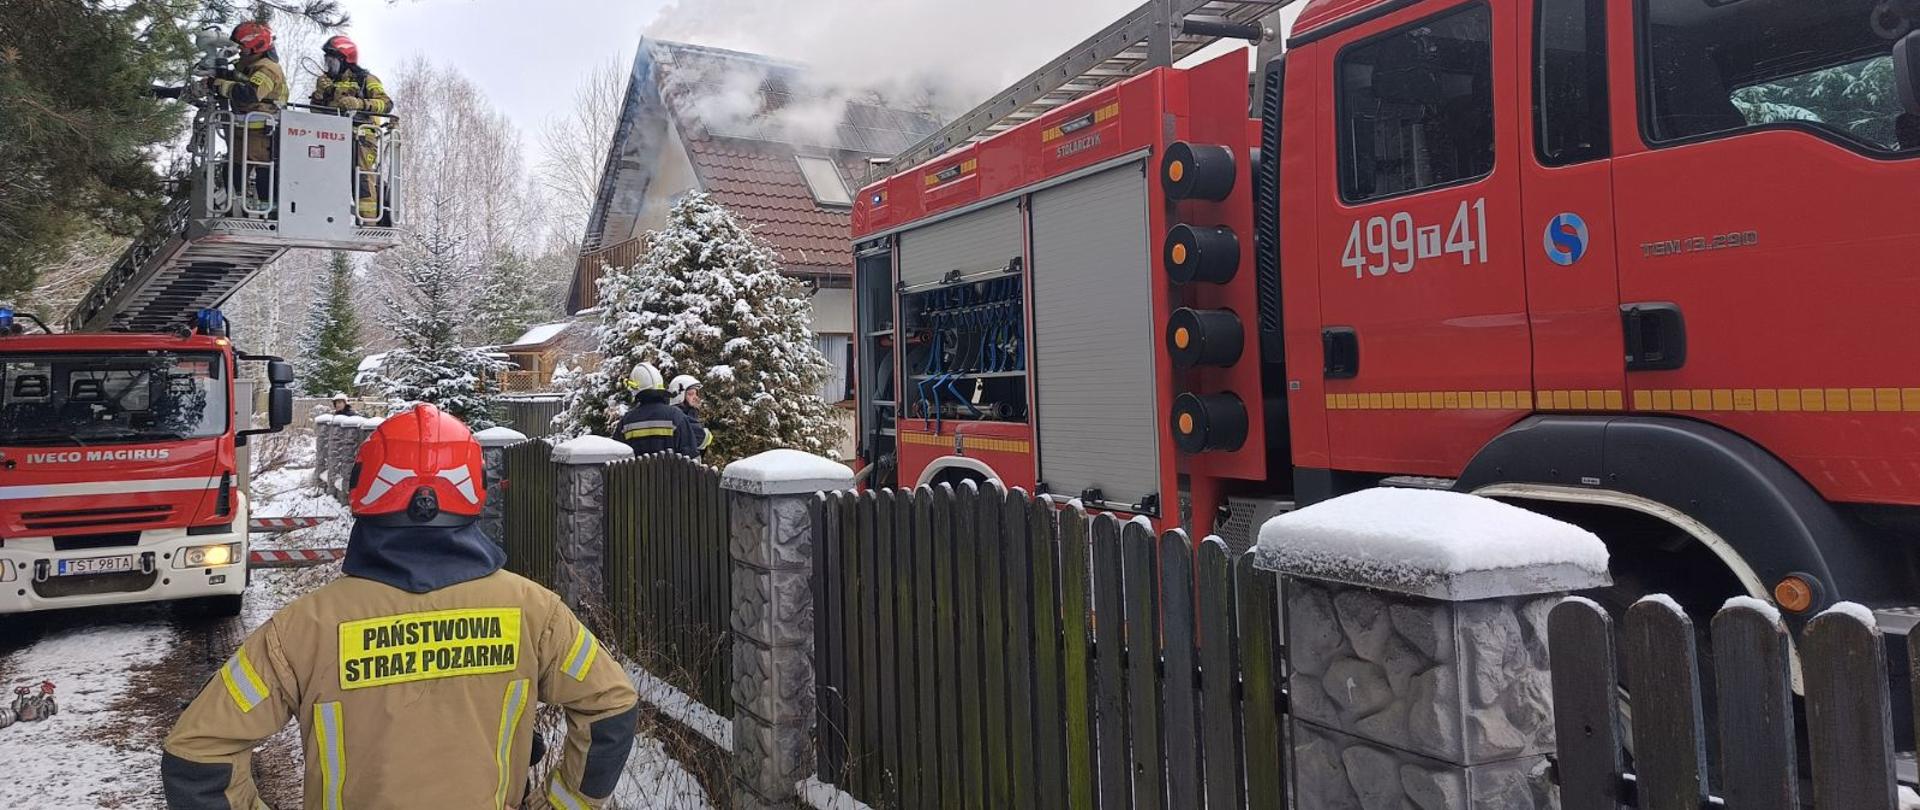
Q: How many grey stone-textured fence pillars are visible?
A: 8